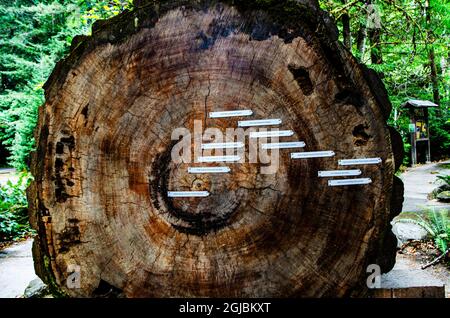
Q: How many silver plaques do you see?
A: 12